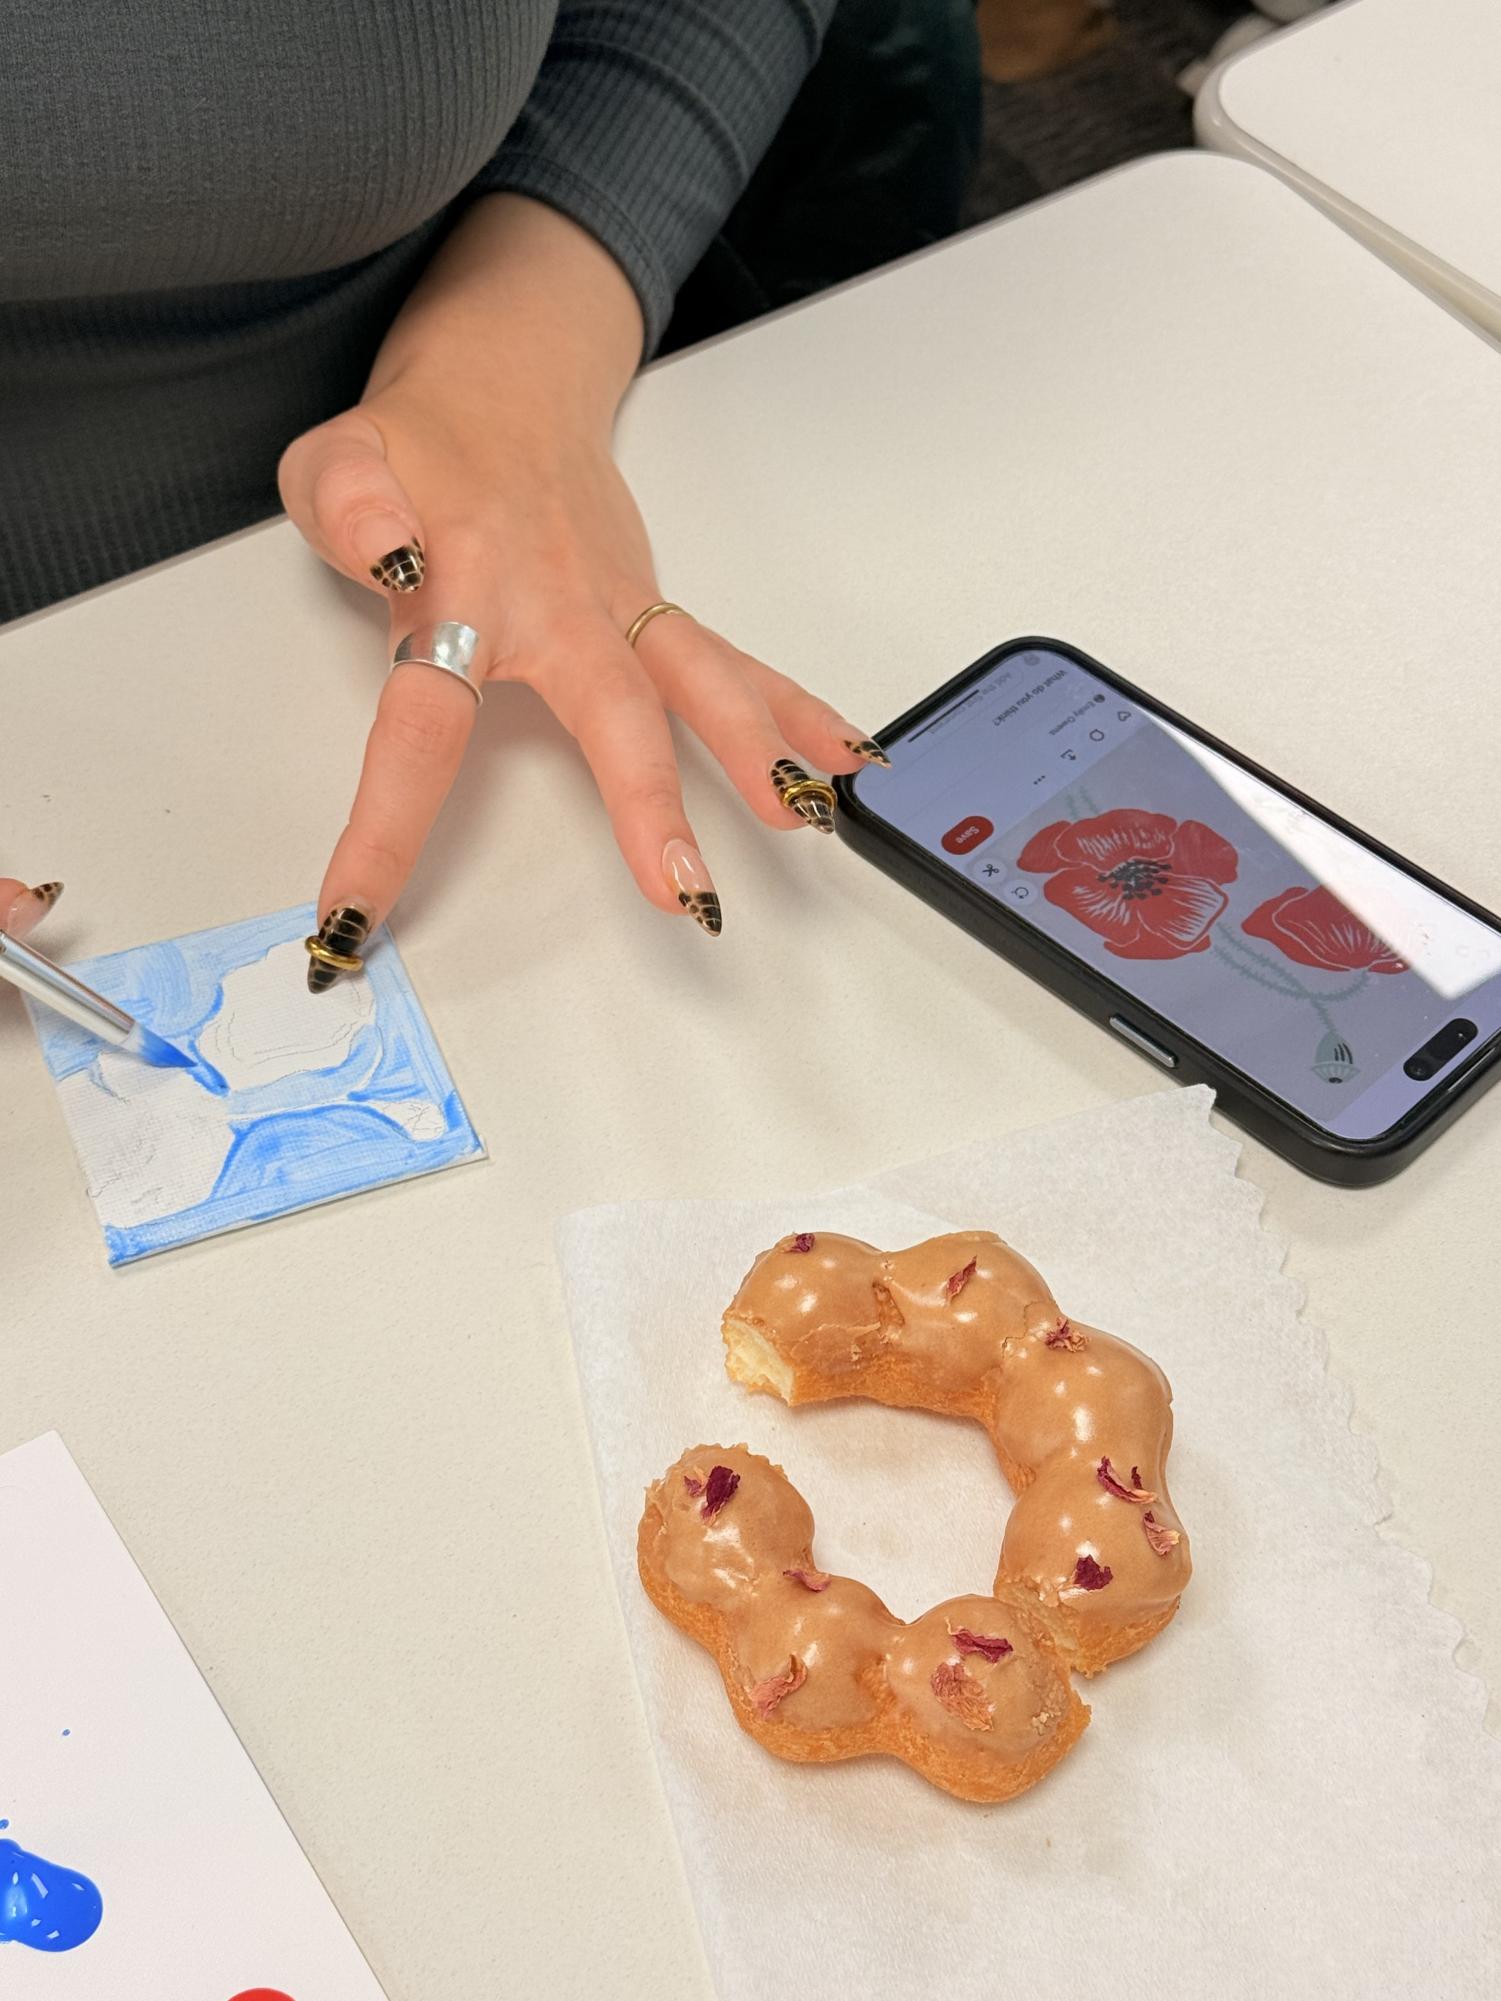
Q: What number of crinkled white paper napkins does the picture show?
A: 1